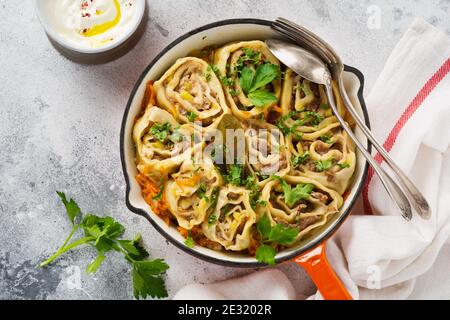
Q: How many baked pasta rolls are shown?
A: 9